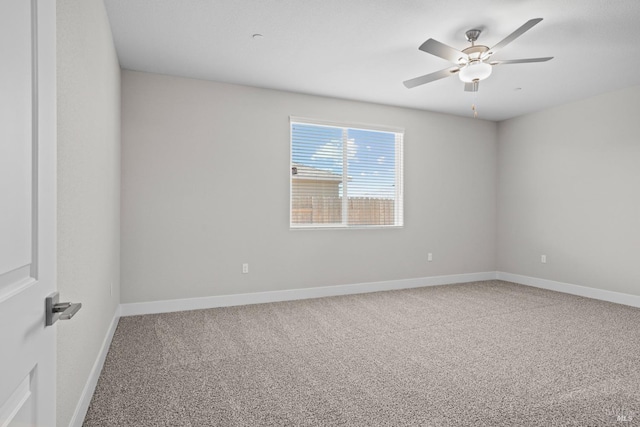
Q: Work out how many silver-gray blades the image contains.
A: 5